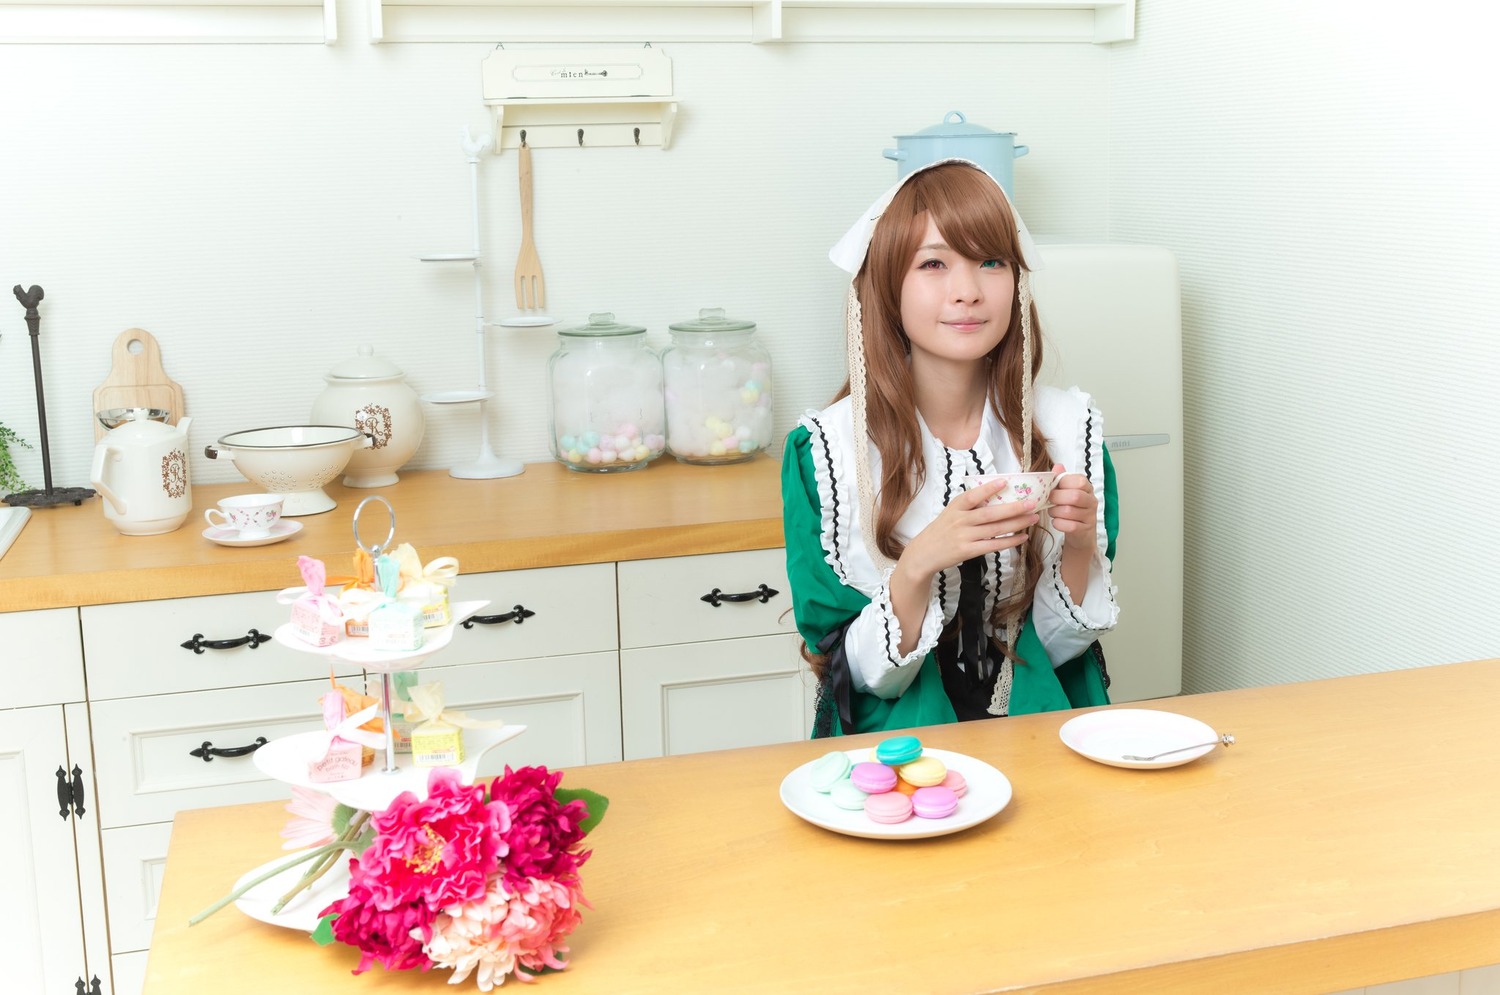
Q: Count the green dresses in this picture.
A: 1